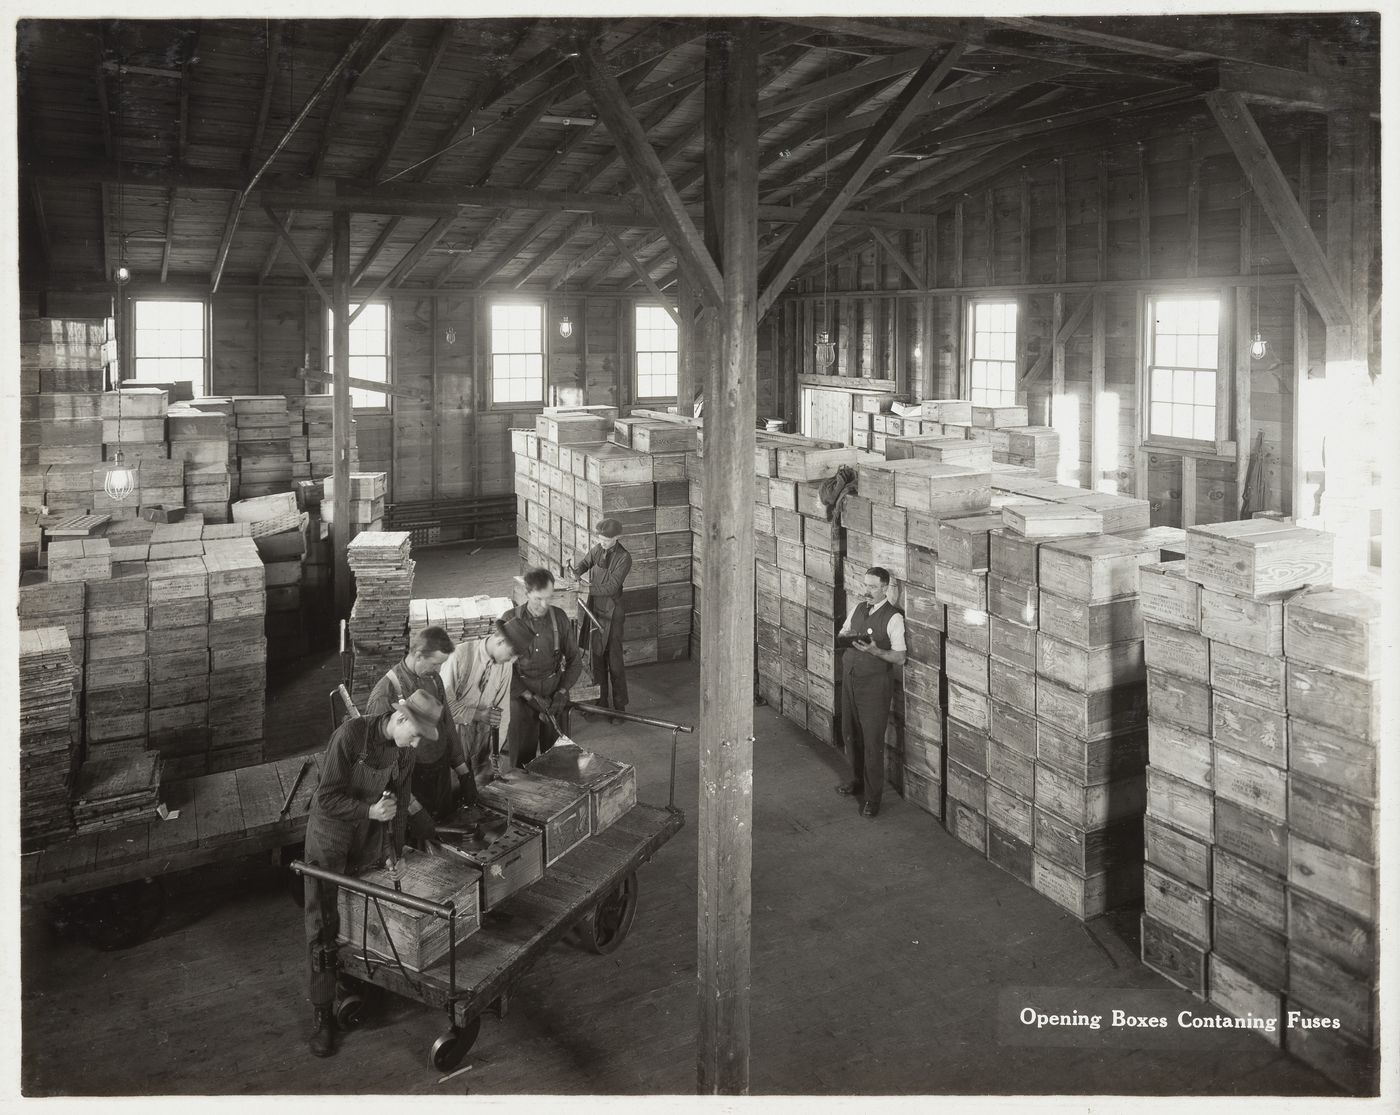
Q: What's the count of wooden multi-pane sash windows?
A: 6